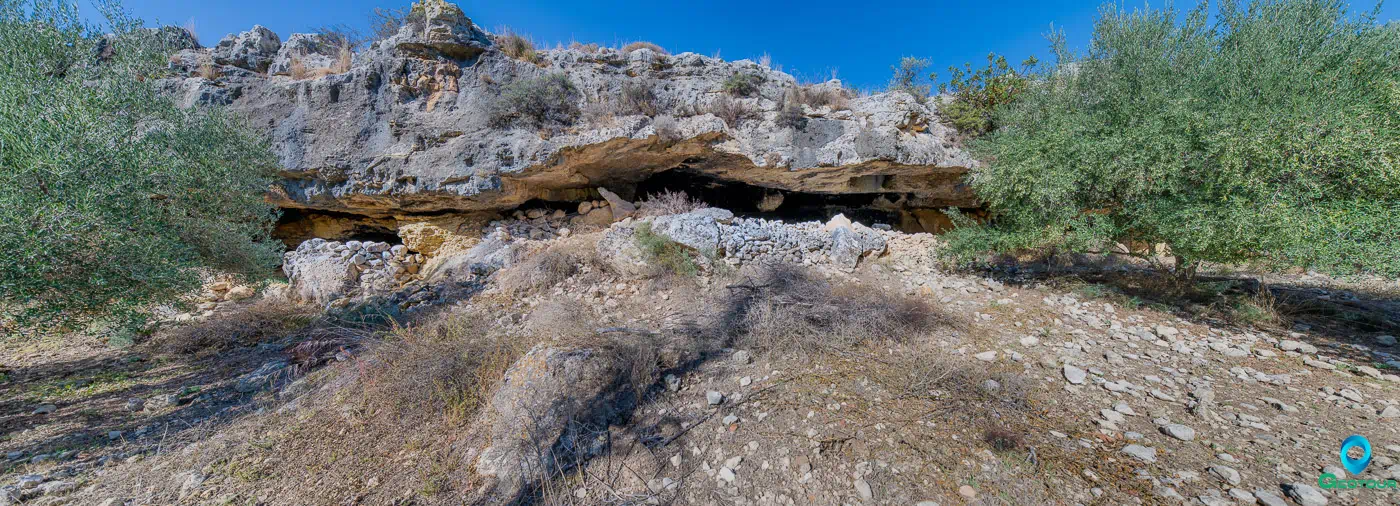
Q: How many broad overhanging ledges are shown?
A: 1